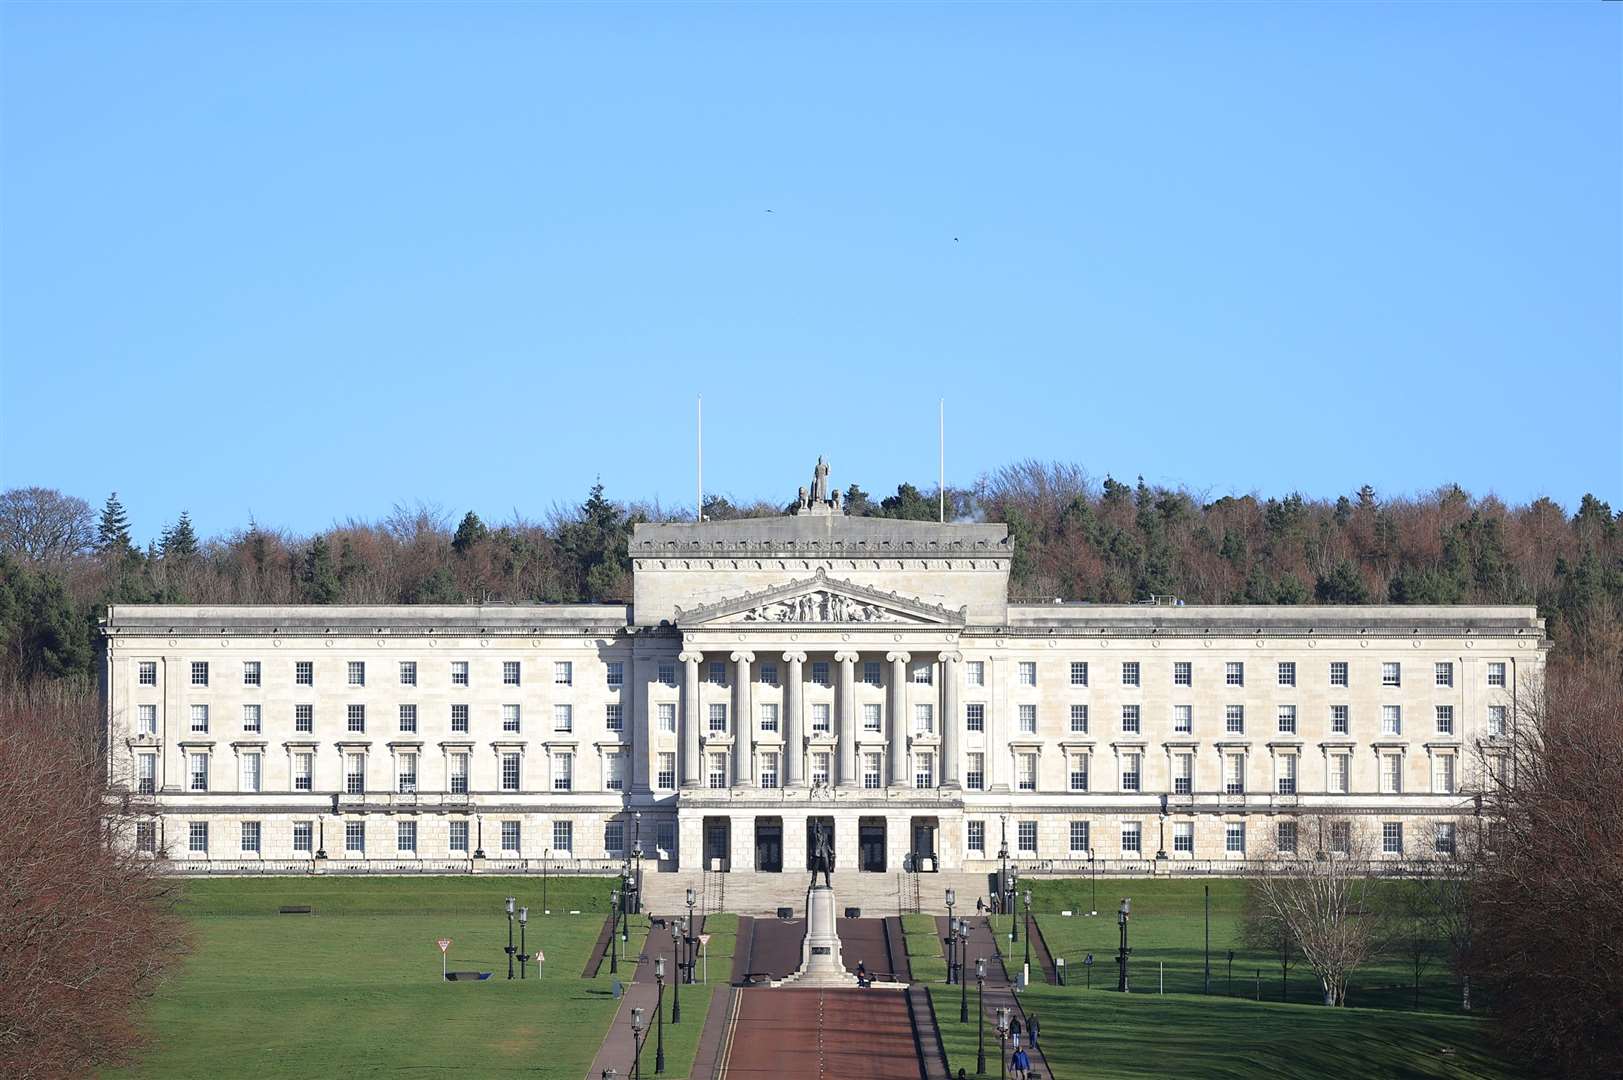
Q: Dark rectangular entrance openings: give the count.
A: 5